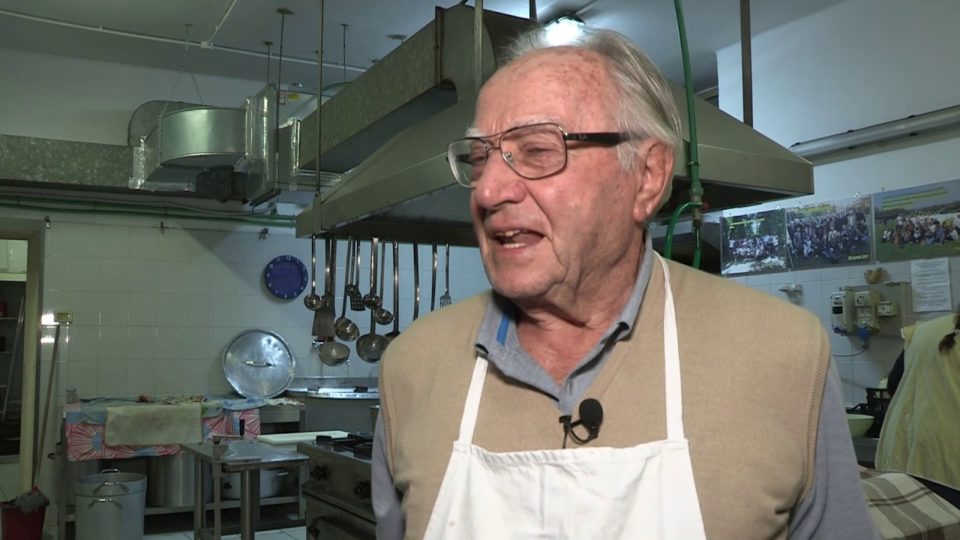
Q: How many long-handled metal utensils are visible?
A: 13